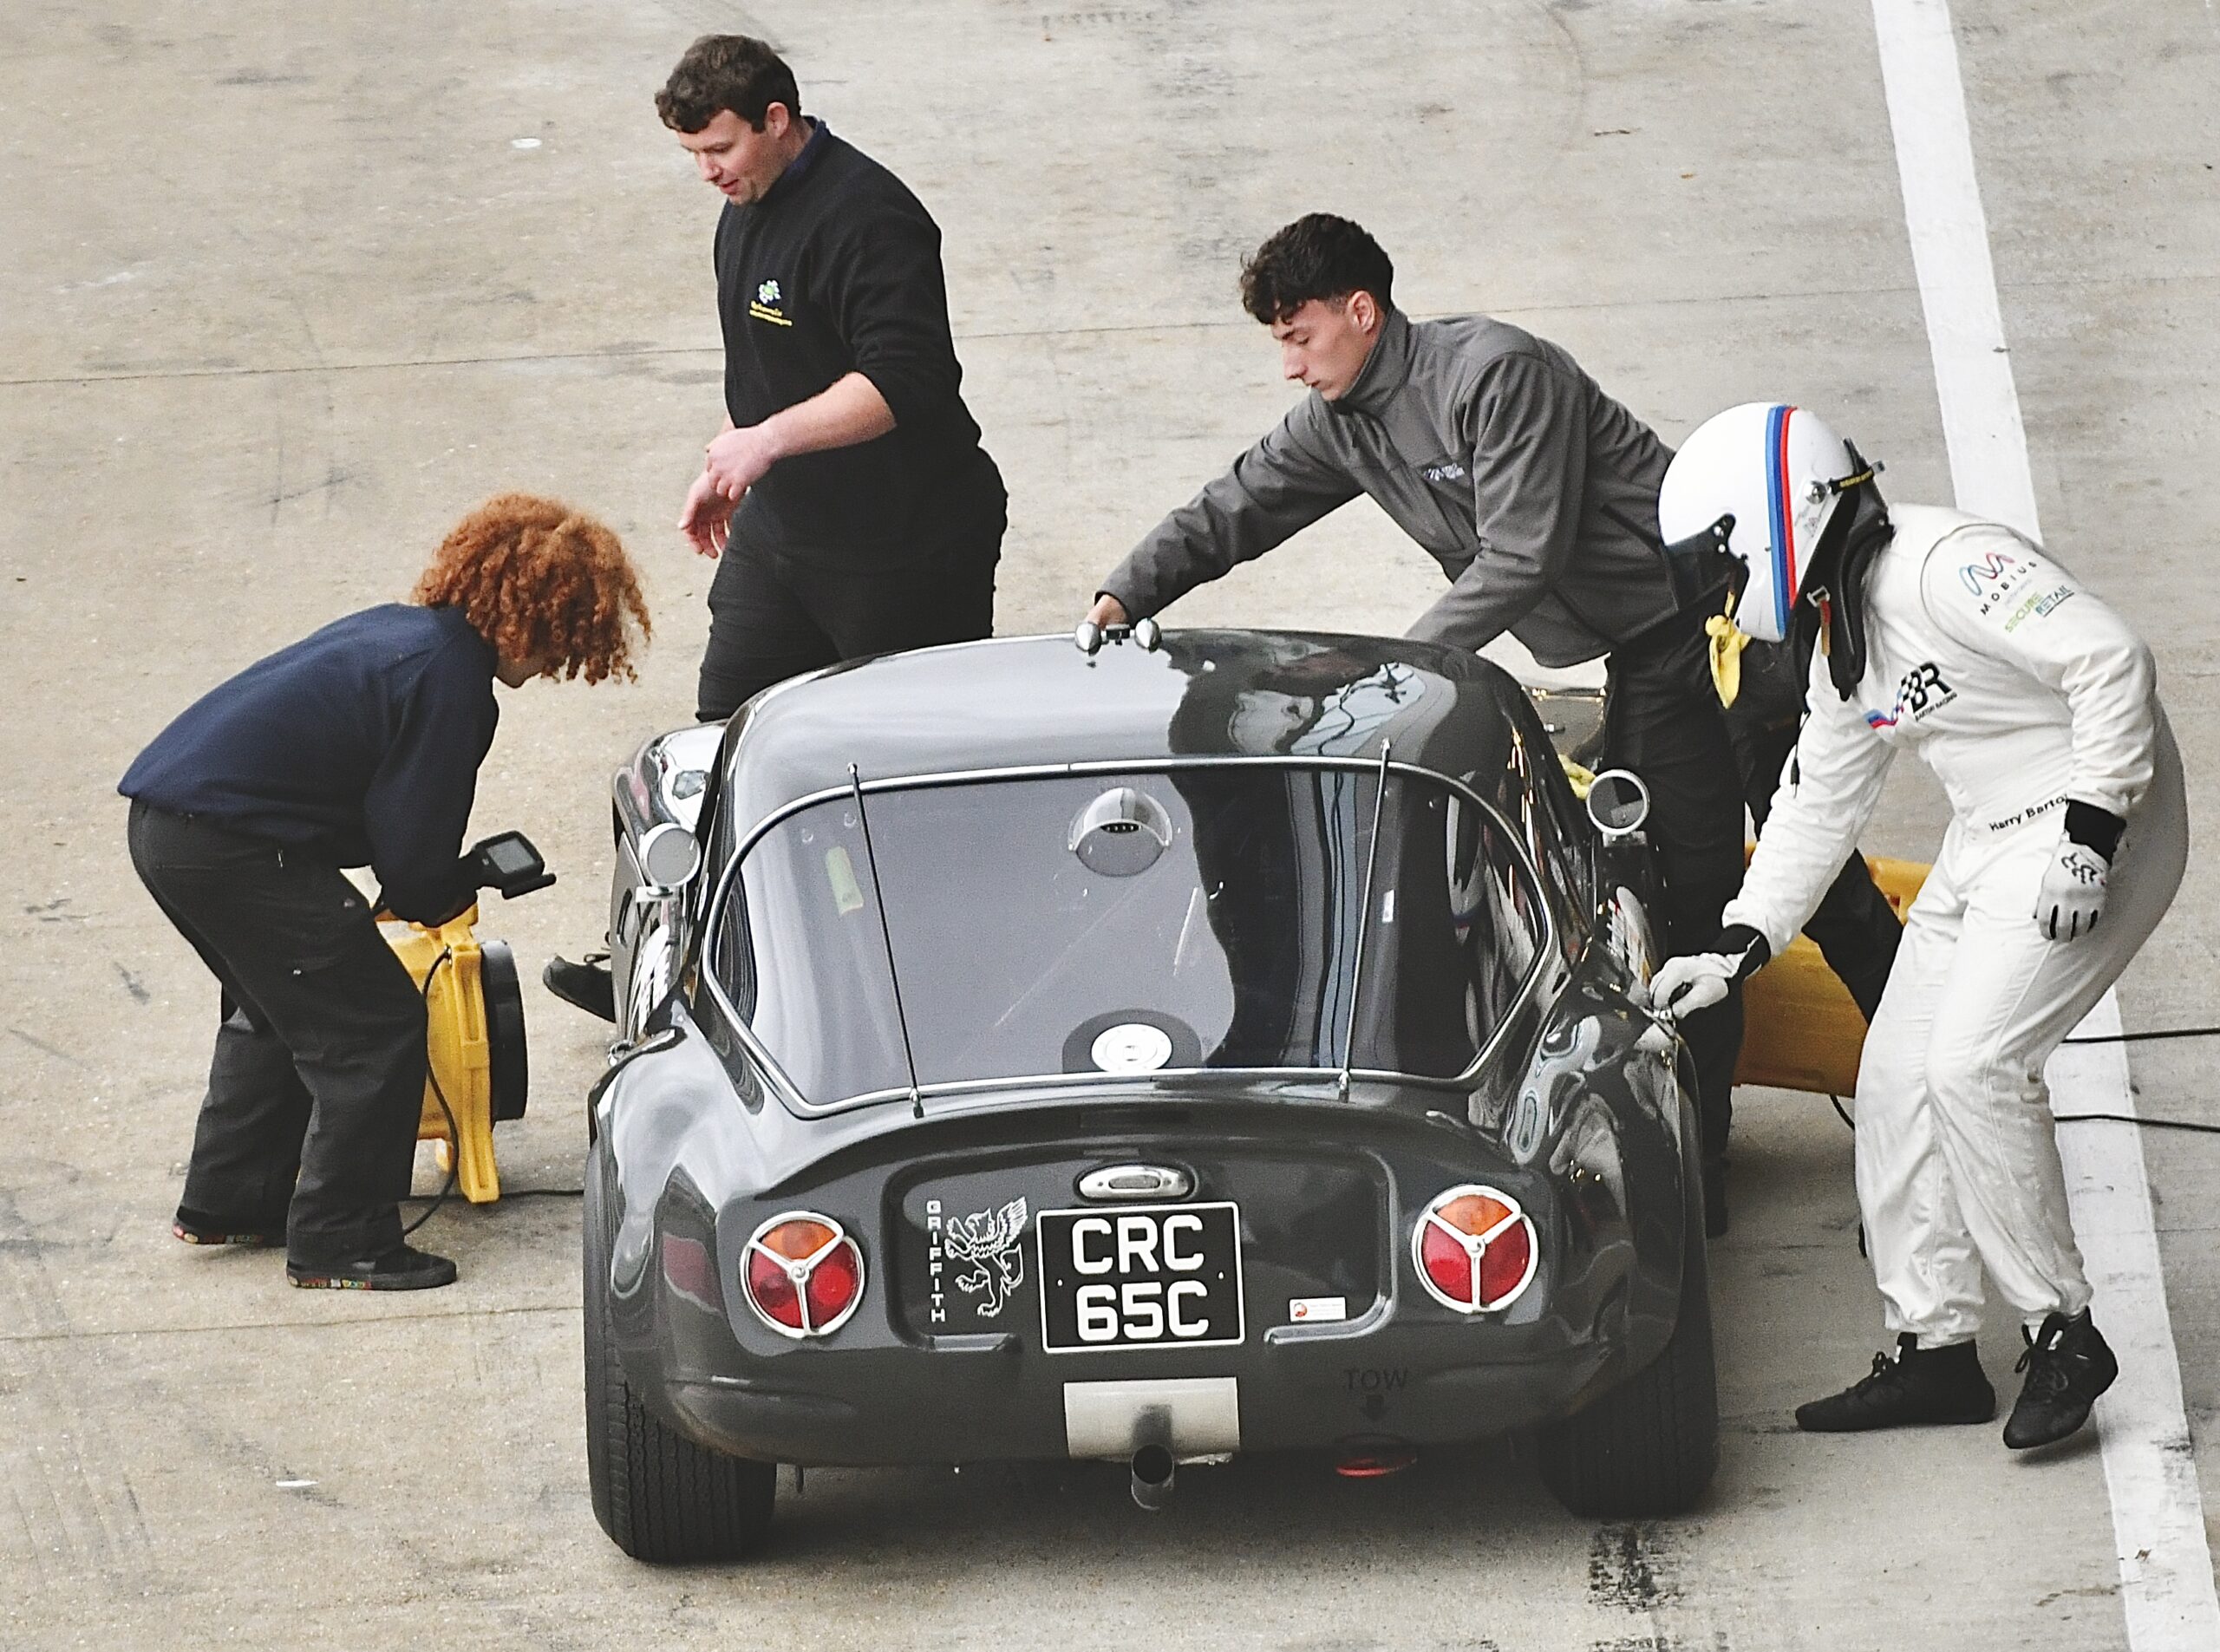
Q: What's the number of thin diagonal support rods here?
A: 2